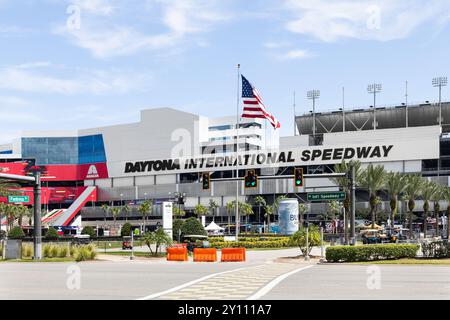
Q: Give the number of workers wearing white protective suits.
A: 0